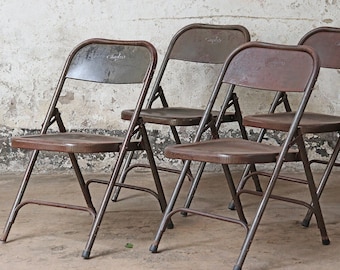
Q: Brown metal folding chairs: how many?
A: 4